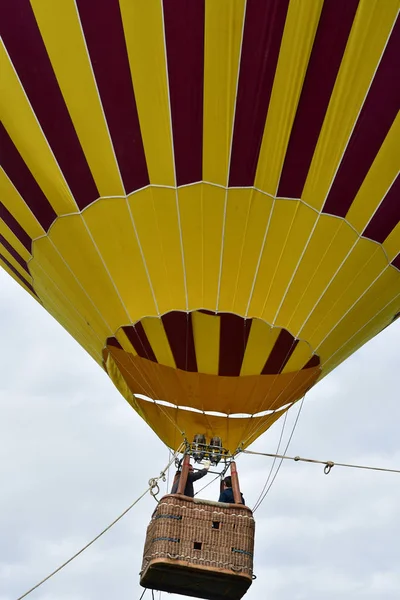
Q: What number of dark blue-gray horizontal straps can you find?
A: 3